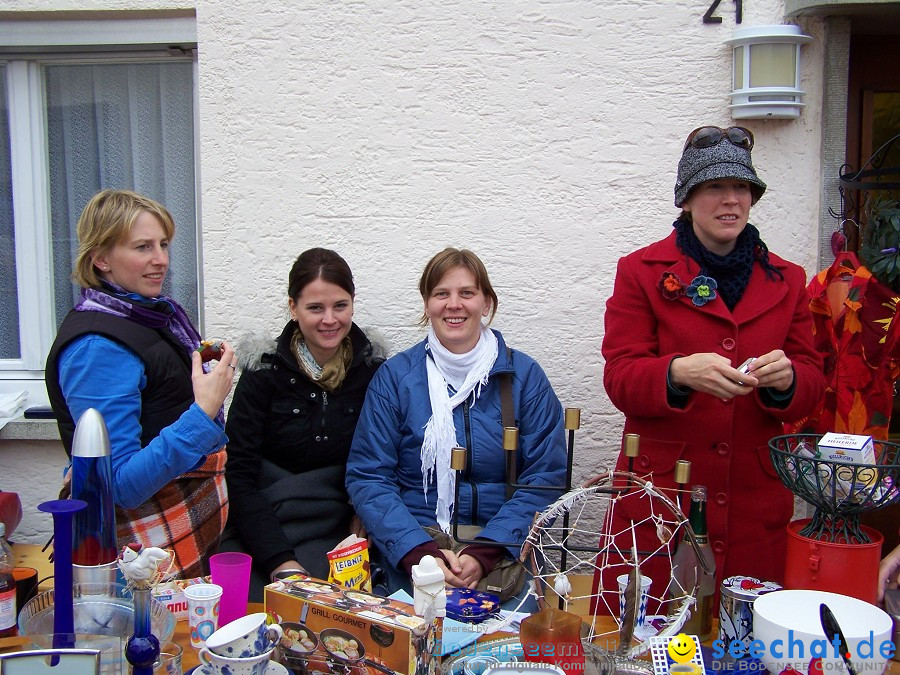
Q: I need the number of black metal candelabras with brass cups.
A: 1